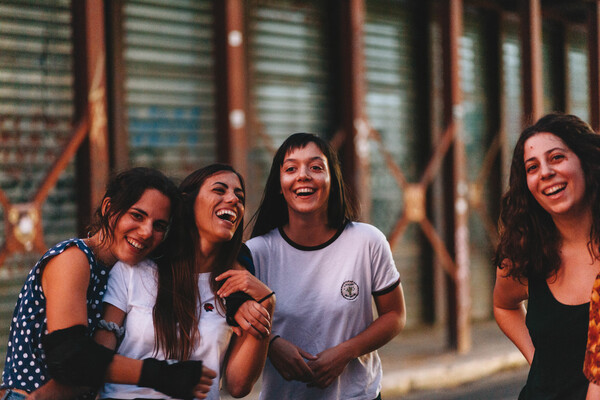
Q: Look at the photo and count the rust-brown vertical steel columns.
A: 6